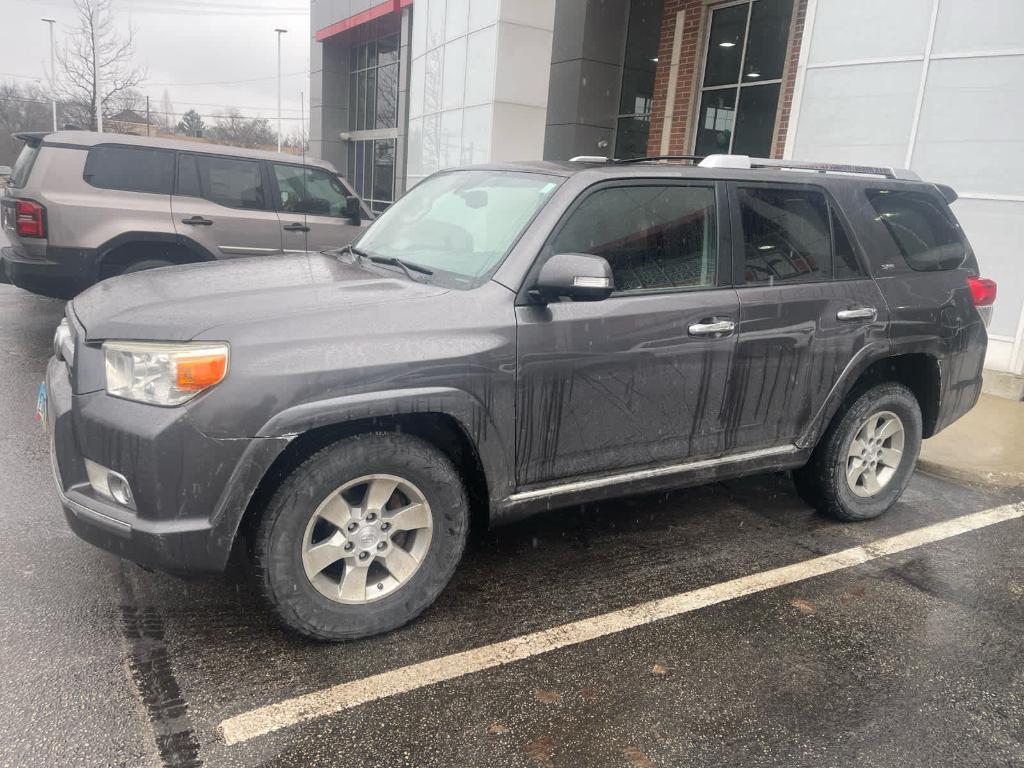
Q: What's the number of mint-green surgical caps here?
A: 0